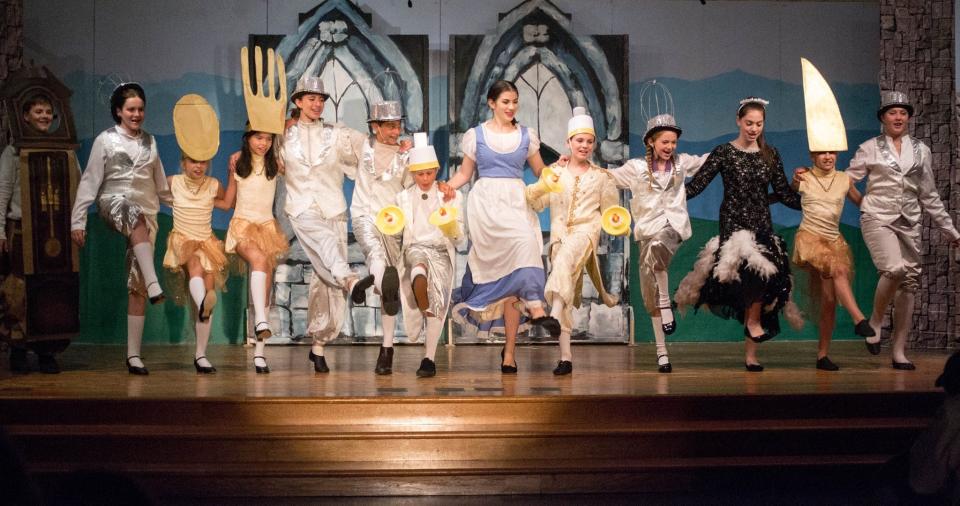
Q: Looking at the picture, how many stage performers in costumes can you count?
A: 13